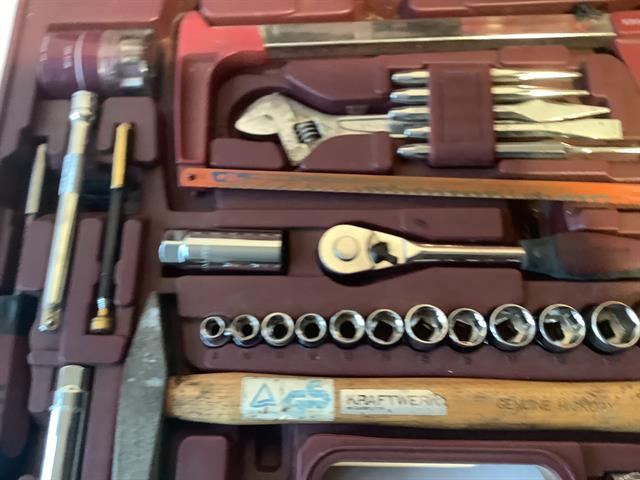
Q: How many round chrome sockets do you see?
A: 11